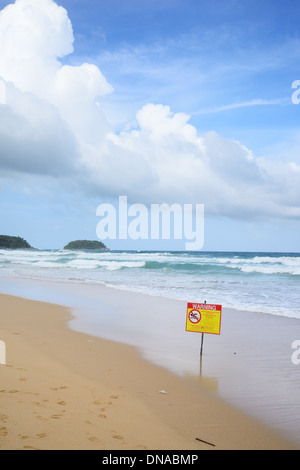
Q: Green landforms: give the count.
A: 2